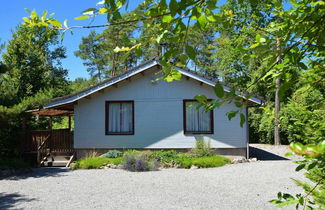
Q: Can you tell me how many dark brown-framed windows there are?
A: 2